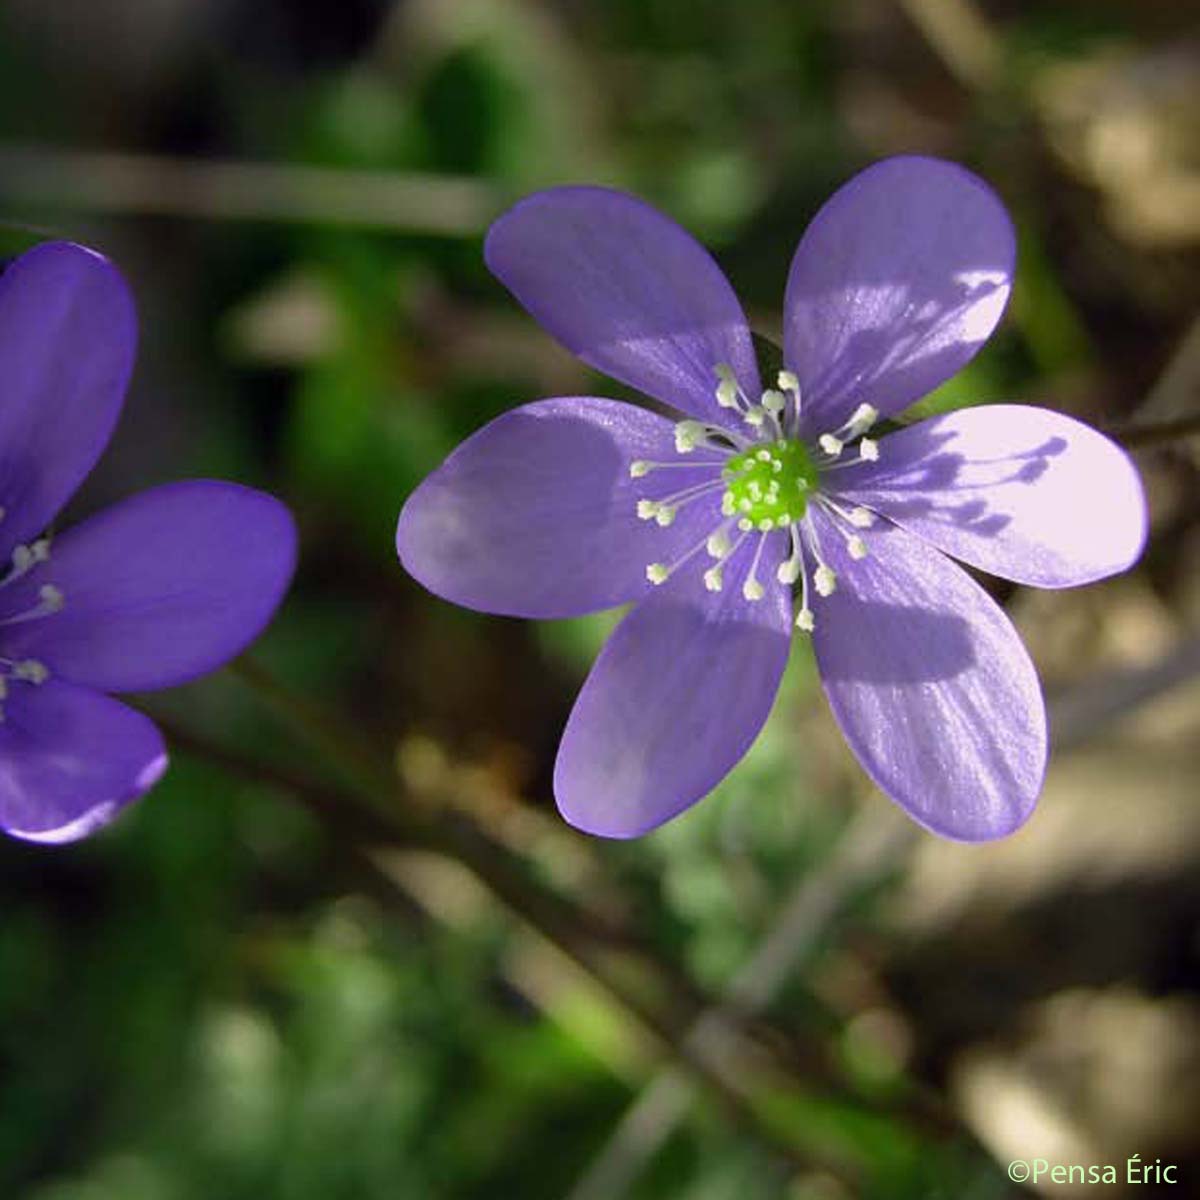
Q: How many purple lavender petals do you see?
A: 9